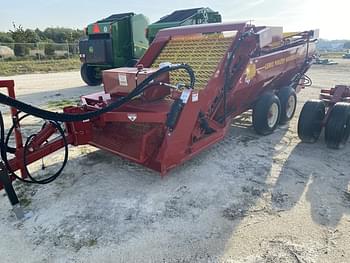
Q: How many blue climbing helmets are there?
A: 0